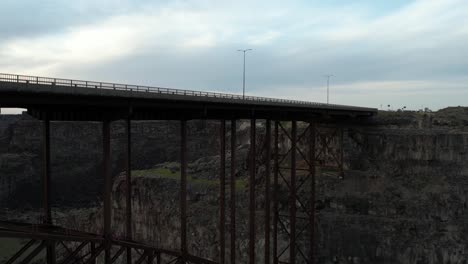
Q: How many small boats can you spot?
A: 0